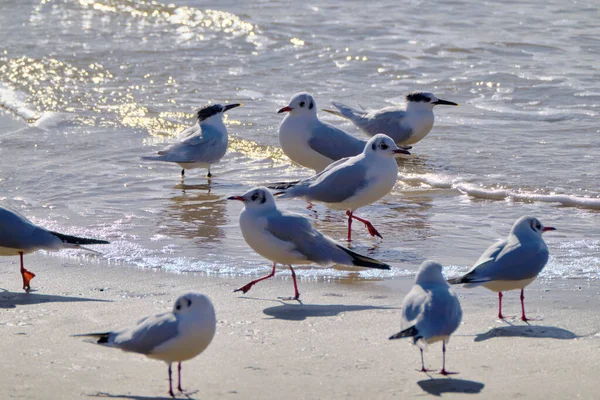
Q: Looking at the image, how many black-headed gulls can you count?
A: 7